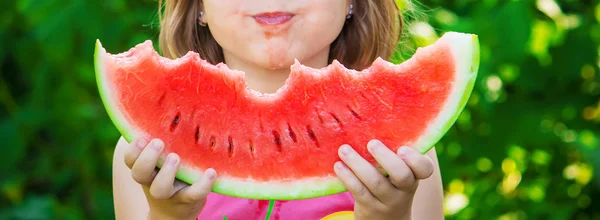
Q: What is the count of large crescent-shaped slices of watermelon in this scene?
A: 1